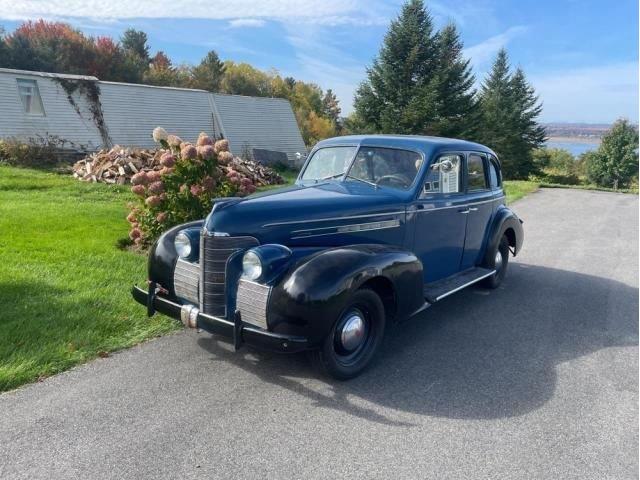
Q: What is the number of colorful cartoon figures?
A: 0